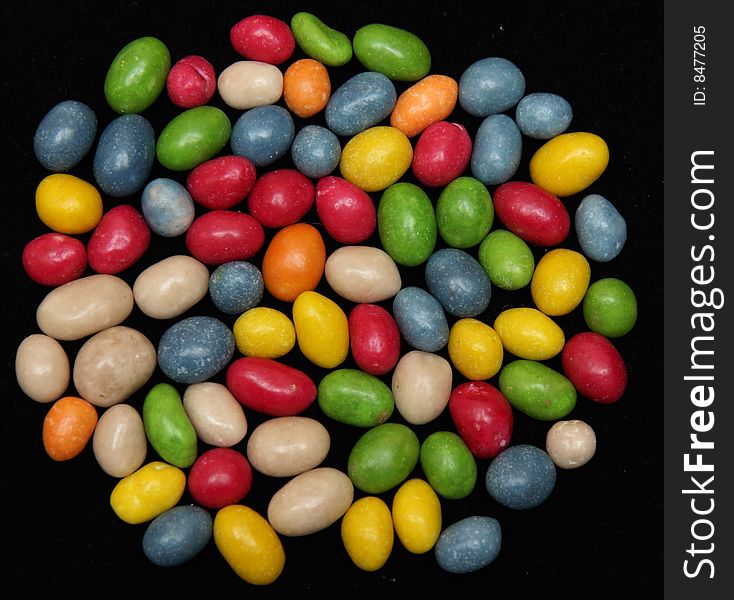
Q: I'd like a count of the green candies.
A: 13